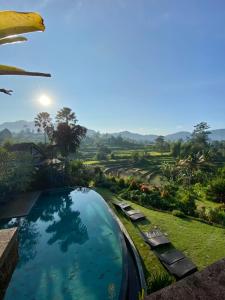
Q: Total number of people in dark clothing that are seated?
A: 0